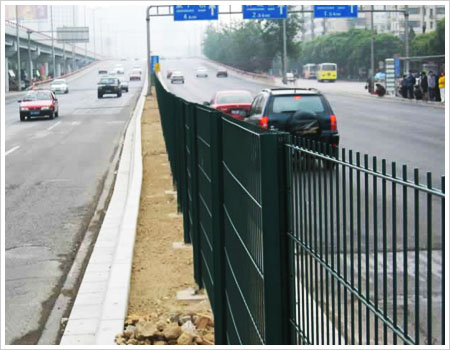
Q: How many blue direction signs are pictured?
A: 3